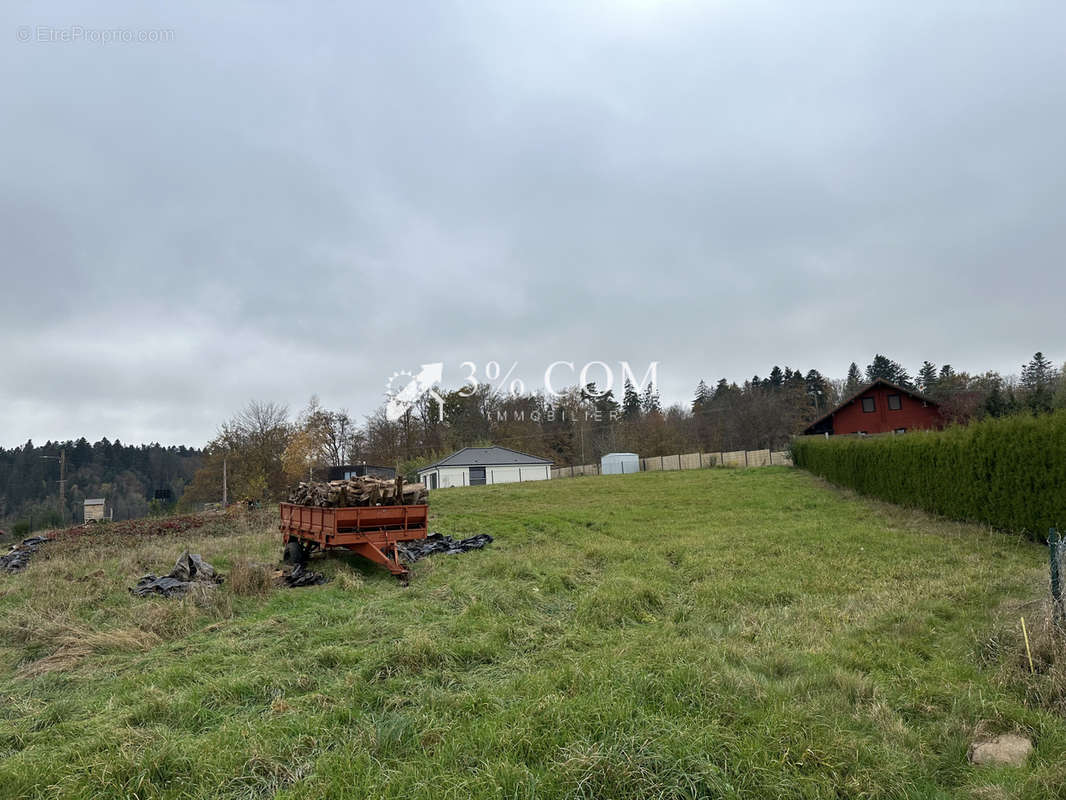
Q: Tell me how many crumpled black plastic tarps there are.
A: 4